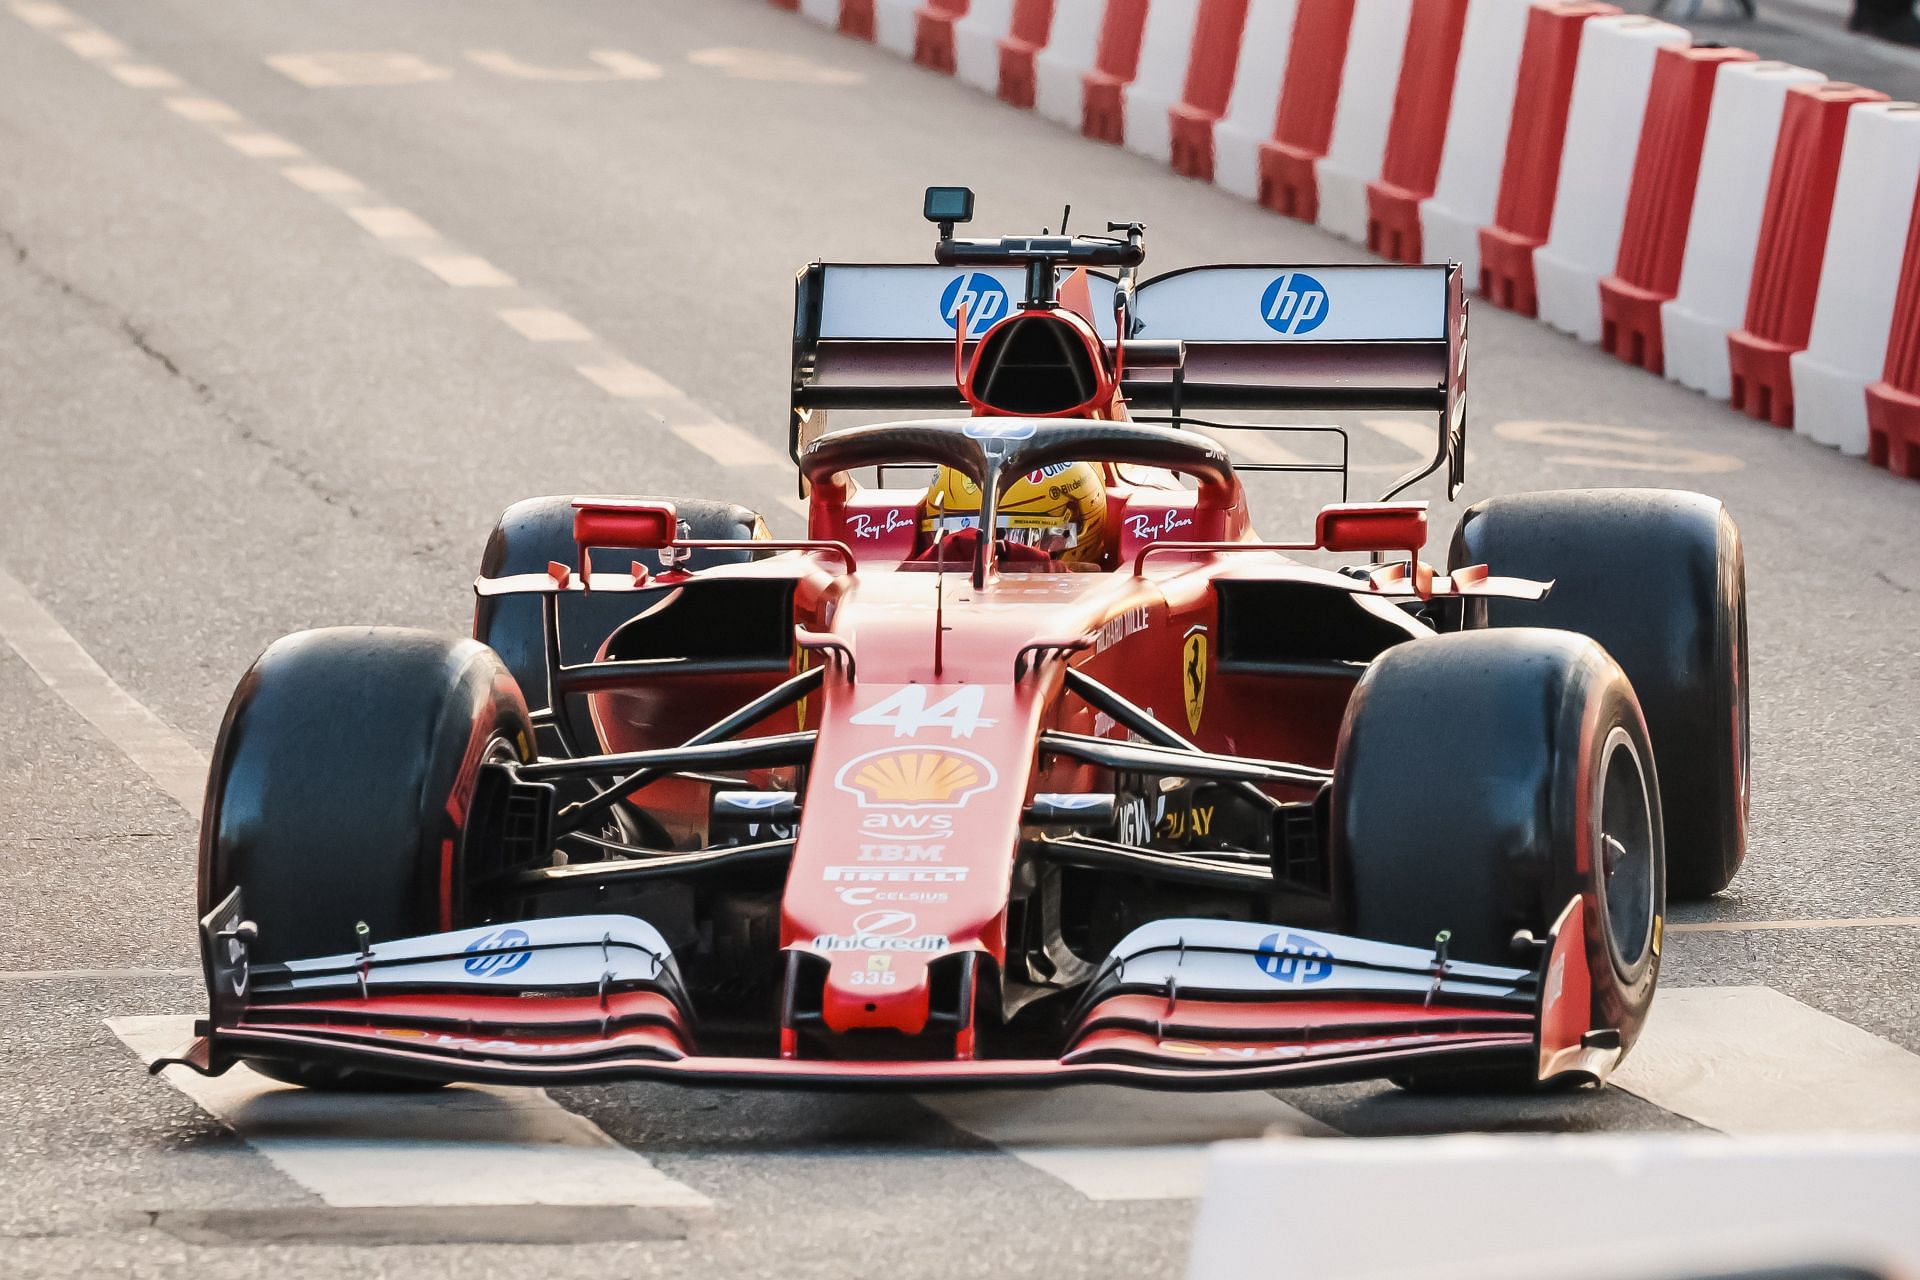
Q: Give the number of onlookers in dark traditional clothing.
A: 0